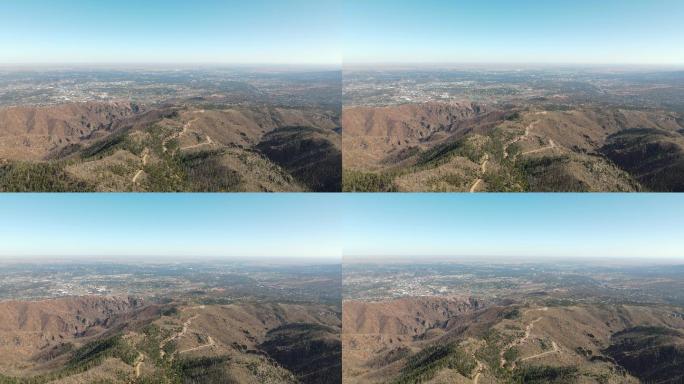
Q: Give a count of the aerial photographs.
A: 4